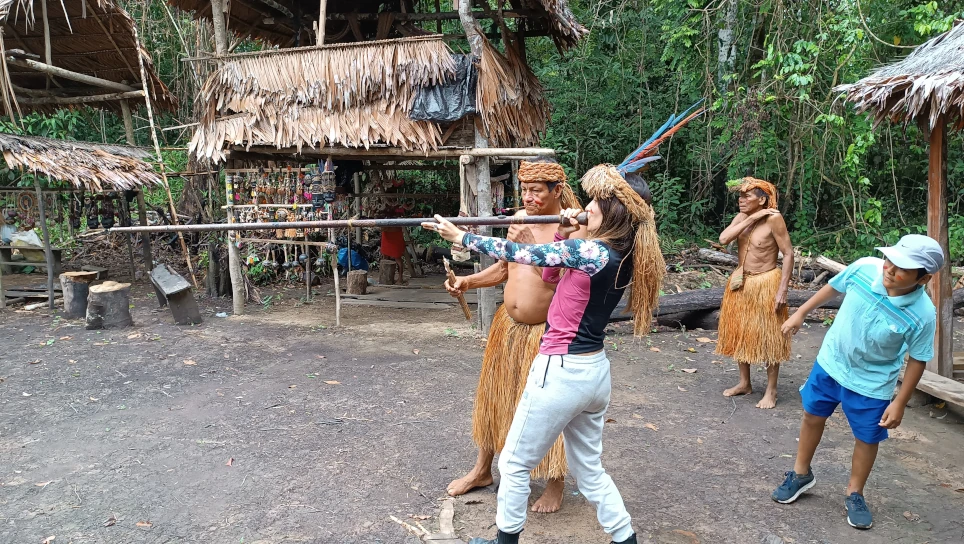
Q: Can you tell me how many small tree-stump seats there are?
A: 4